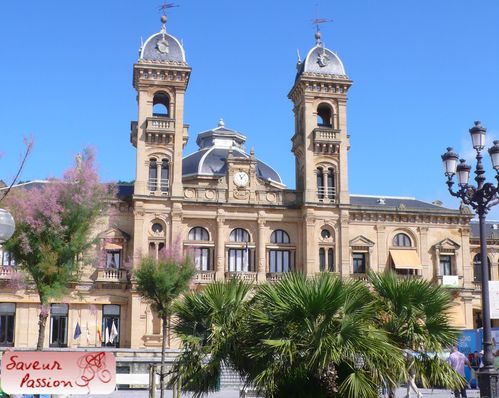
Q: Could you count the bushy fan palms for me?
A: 3